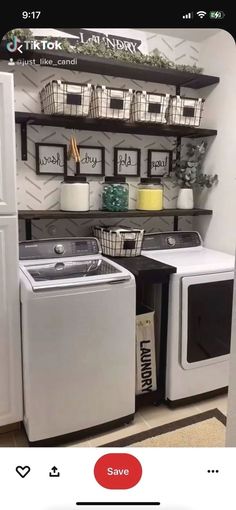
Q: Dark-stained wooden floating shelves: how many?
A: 3